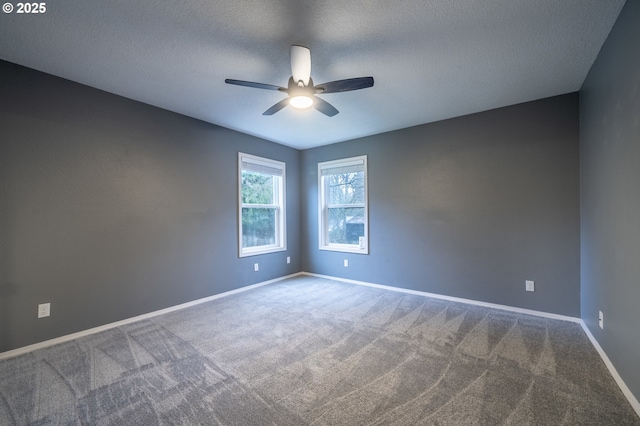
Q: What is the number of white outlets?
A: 6